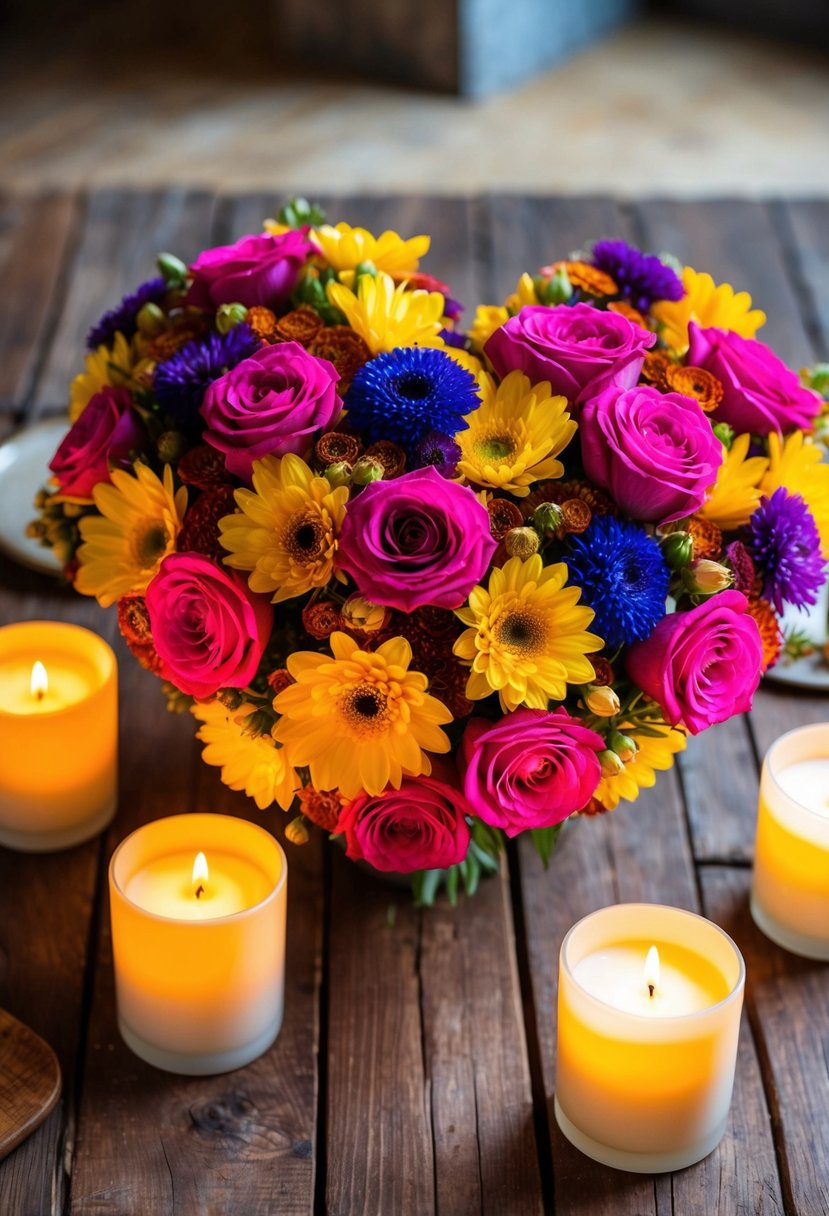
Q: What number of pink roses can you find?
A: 11